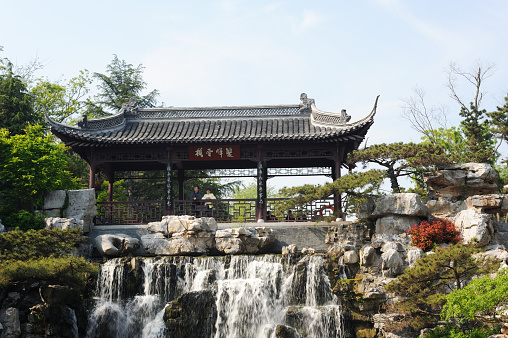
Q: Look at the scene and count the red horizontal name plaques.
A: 1